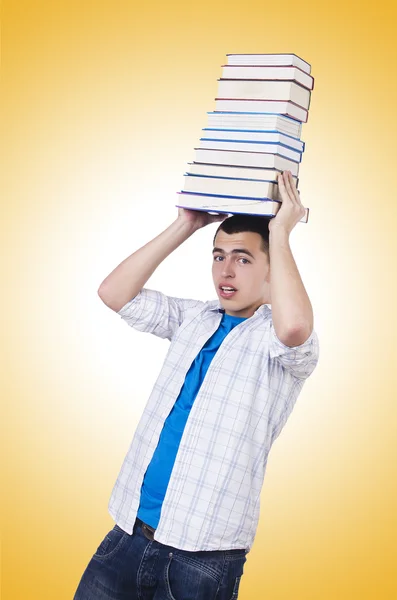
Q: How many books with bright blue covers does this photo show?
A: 3